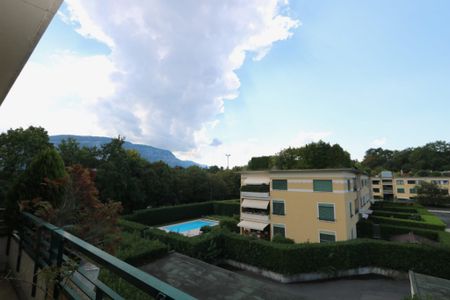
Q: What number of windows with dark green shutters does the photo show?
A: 6